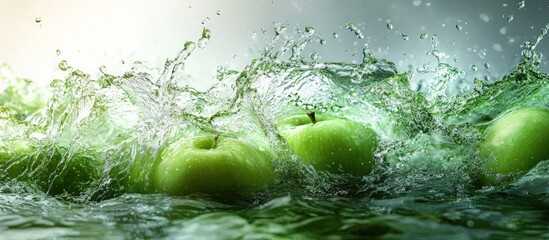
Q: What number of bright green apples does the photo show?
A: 3